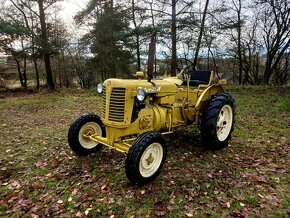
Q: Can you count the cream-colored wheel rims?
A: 3